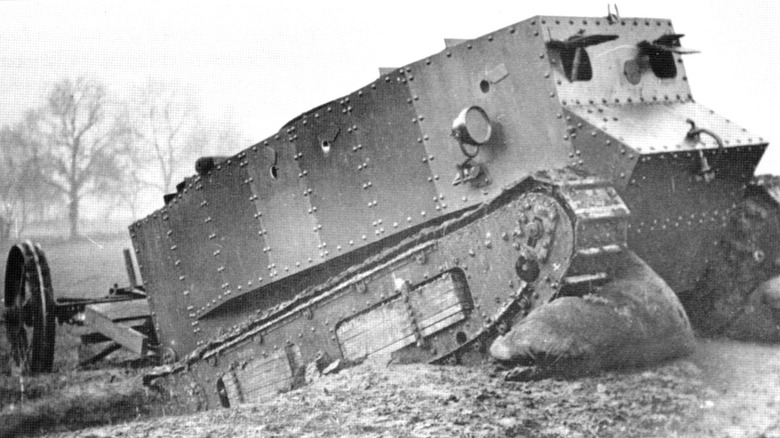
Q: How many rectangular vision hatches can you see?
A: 2